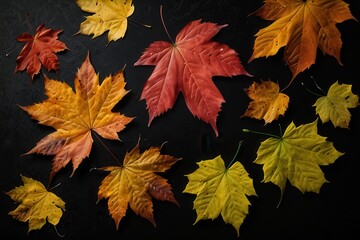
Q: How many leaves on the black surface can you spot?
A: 11